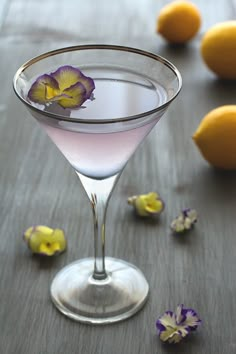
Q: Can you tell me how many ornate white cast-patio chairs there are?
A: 0